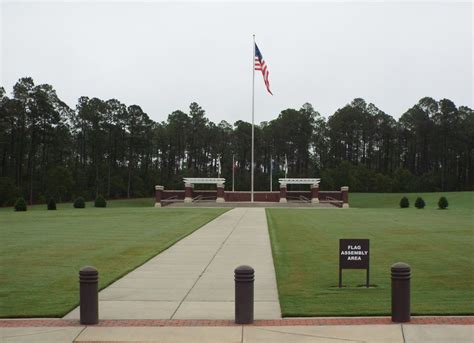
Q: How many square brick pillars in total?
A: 6